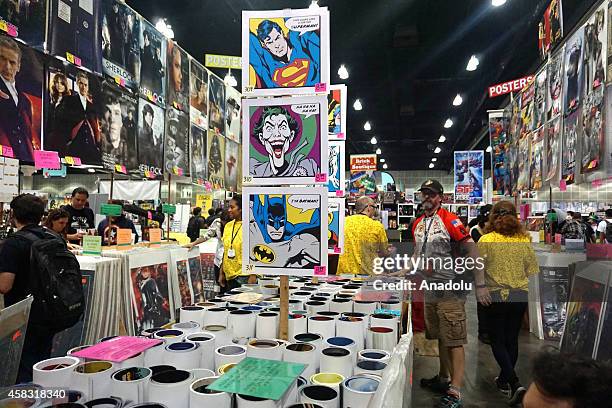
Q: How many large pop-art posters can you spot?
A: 3